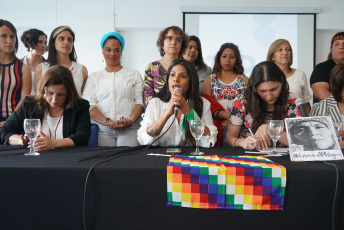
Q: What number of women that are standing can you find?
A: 9